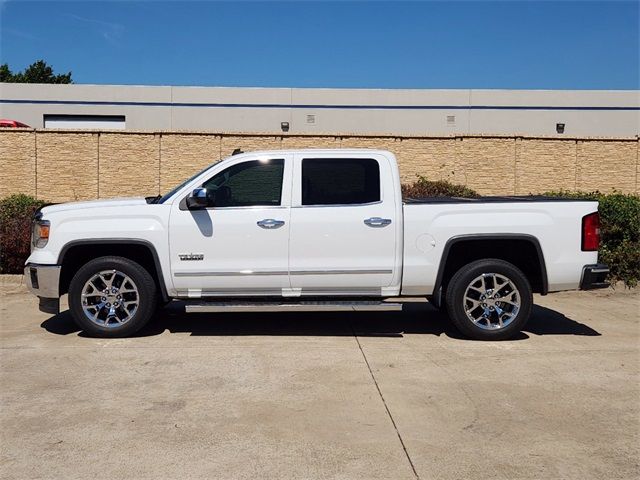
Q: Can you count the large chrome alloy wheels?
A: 2